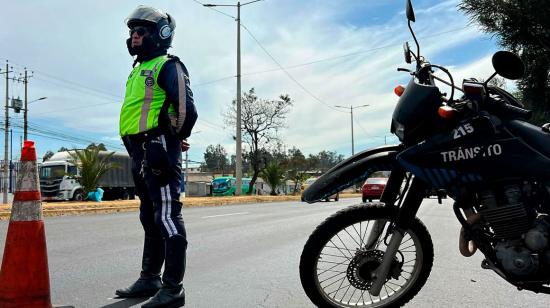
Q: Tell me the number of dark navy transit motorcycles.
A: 1